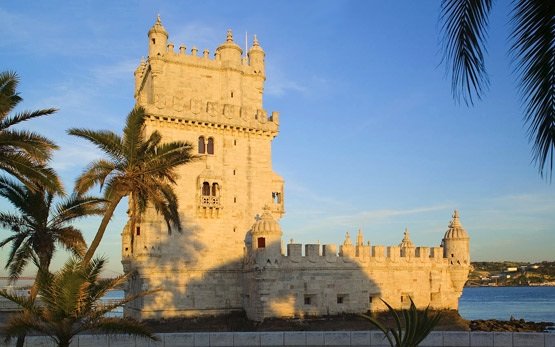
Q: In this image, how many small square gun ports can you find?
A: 4